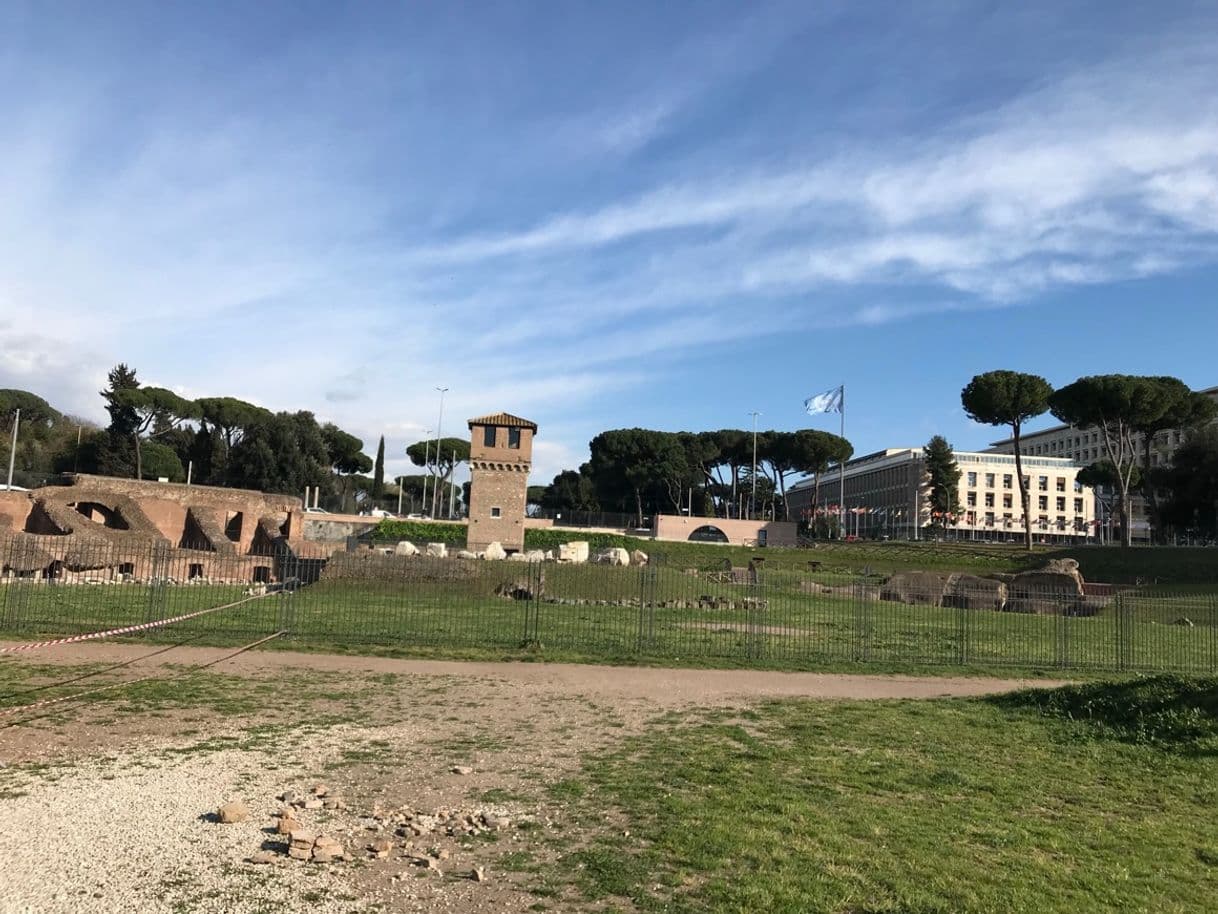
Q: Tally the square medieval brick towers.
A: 1